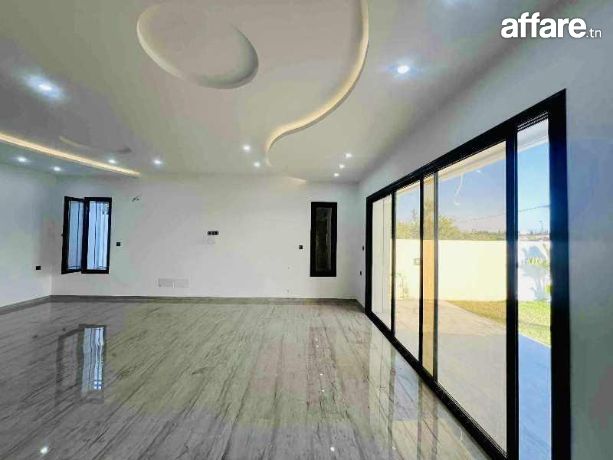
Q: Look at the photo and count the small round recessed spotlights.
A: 11